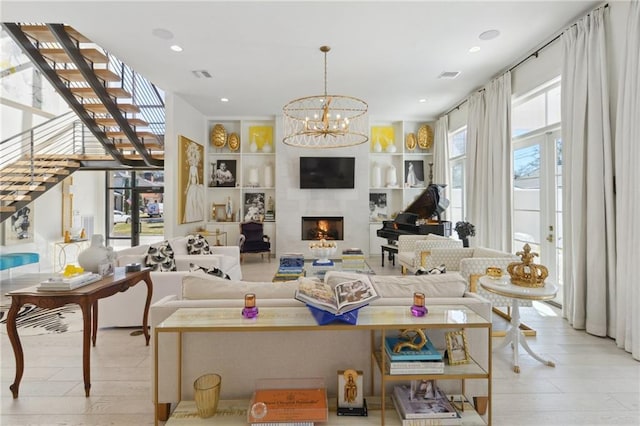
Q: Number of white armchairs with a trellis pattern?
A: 2